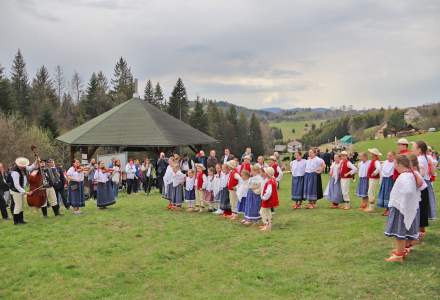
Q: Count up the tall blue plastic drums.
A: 0